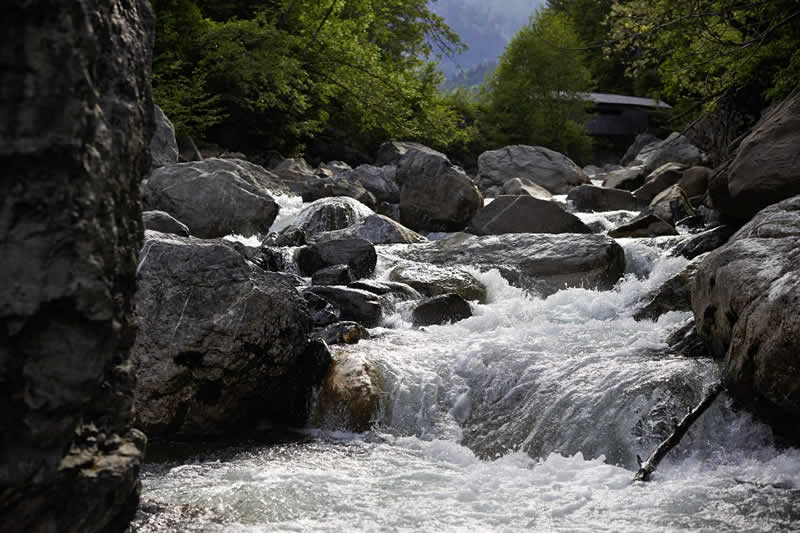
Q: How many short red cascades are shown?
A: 0